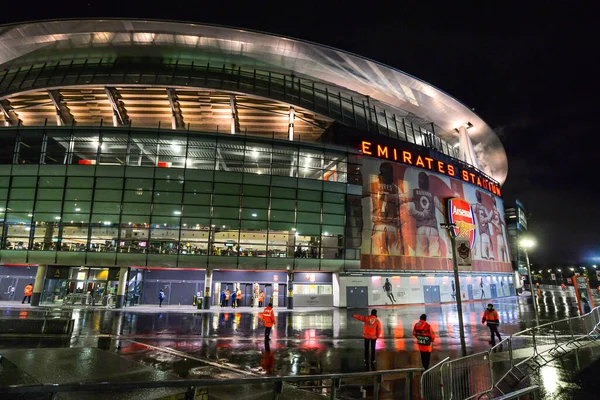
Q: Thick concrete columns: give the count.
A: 4